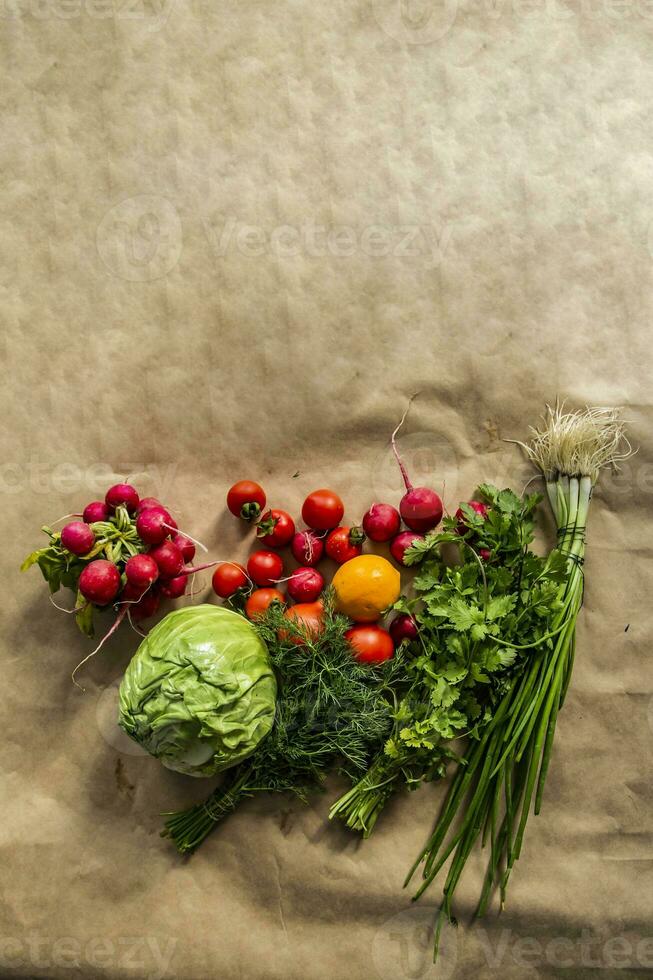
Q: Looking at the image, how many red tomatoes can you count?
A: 9